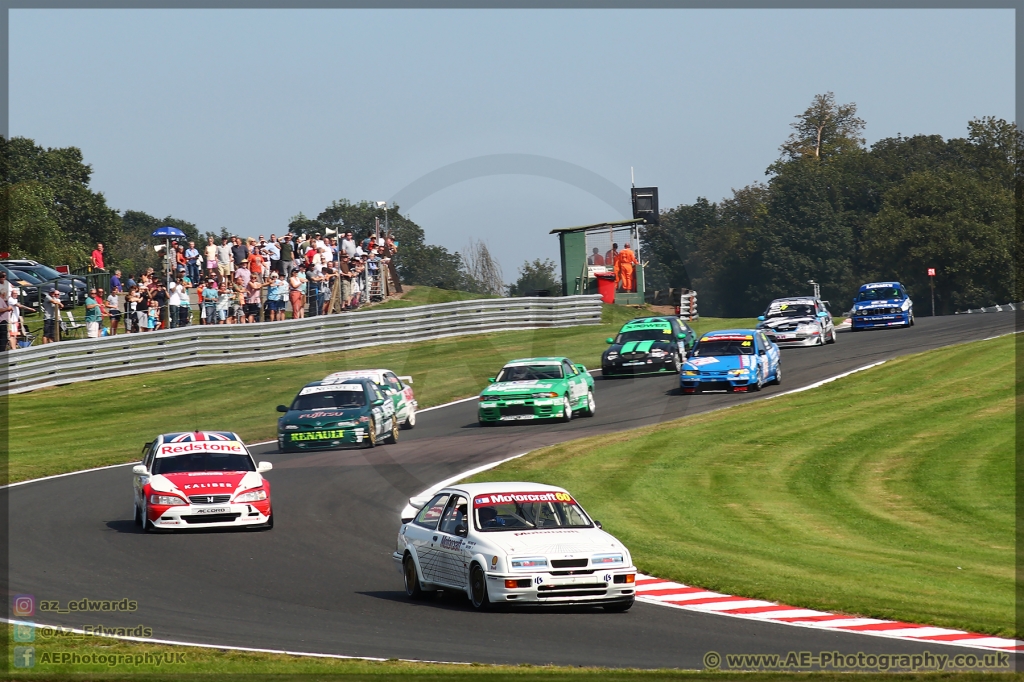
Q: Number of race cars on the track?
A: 9